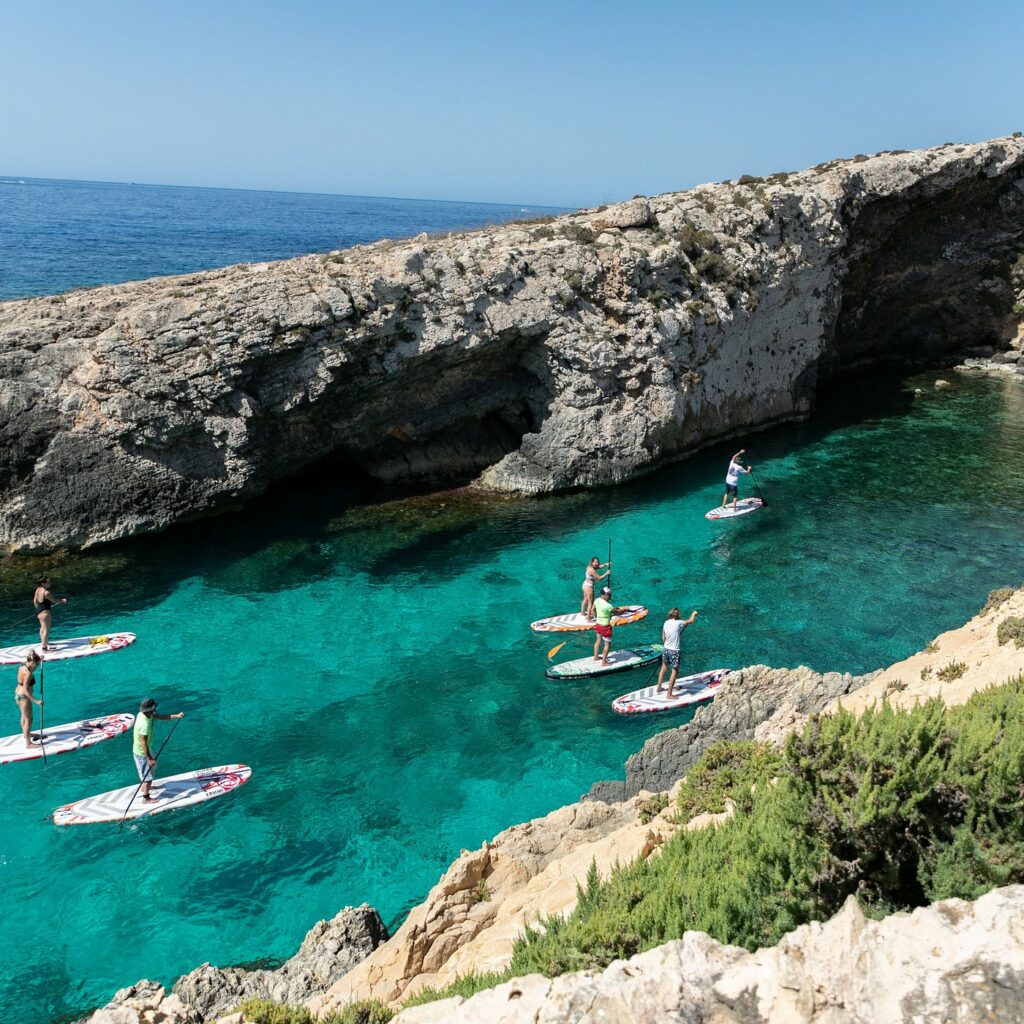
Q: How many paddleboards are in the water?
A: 7